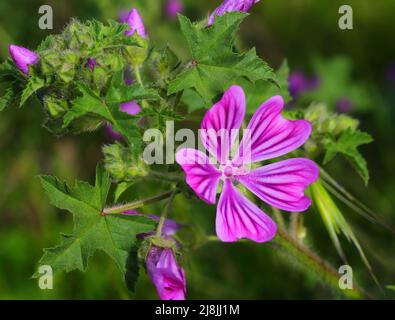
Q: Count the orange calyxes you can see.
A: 0